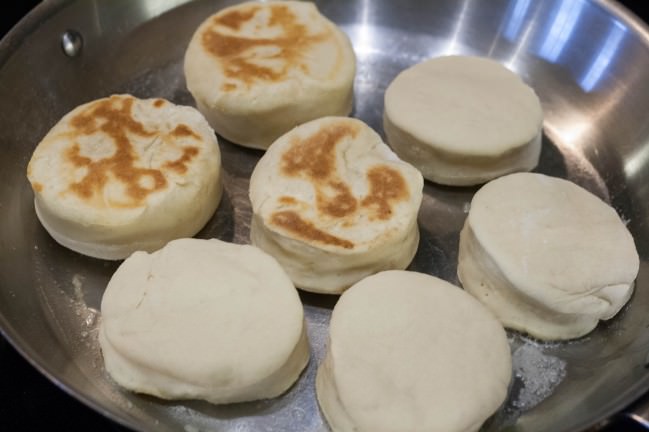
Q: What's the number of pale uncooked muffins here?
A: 4